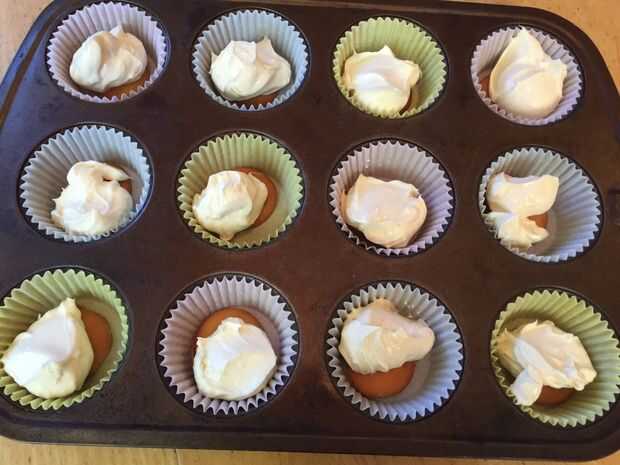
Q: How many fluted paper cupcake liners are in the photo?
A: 12